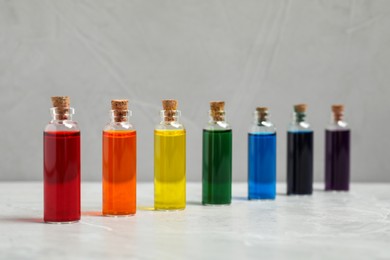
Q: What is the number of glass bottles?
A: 7